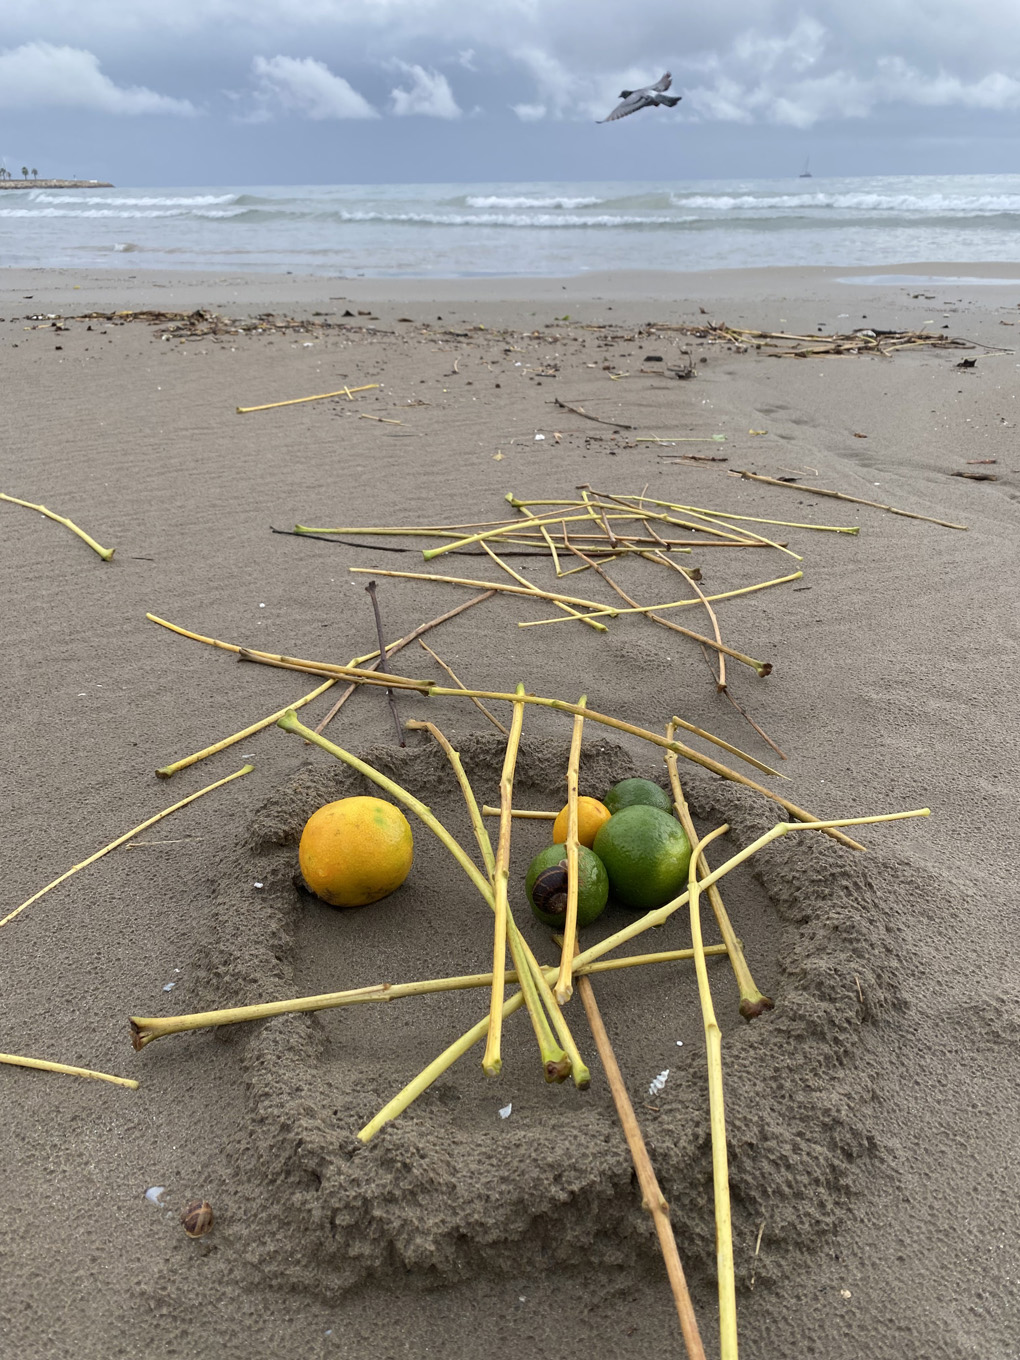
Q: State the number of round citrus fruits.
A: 5